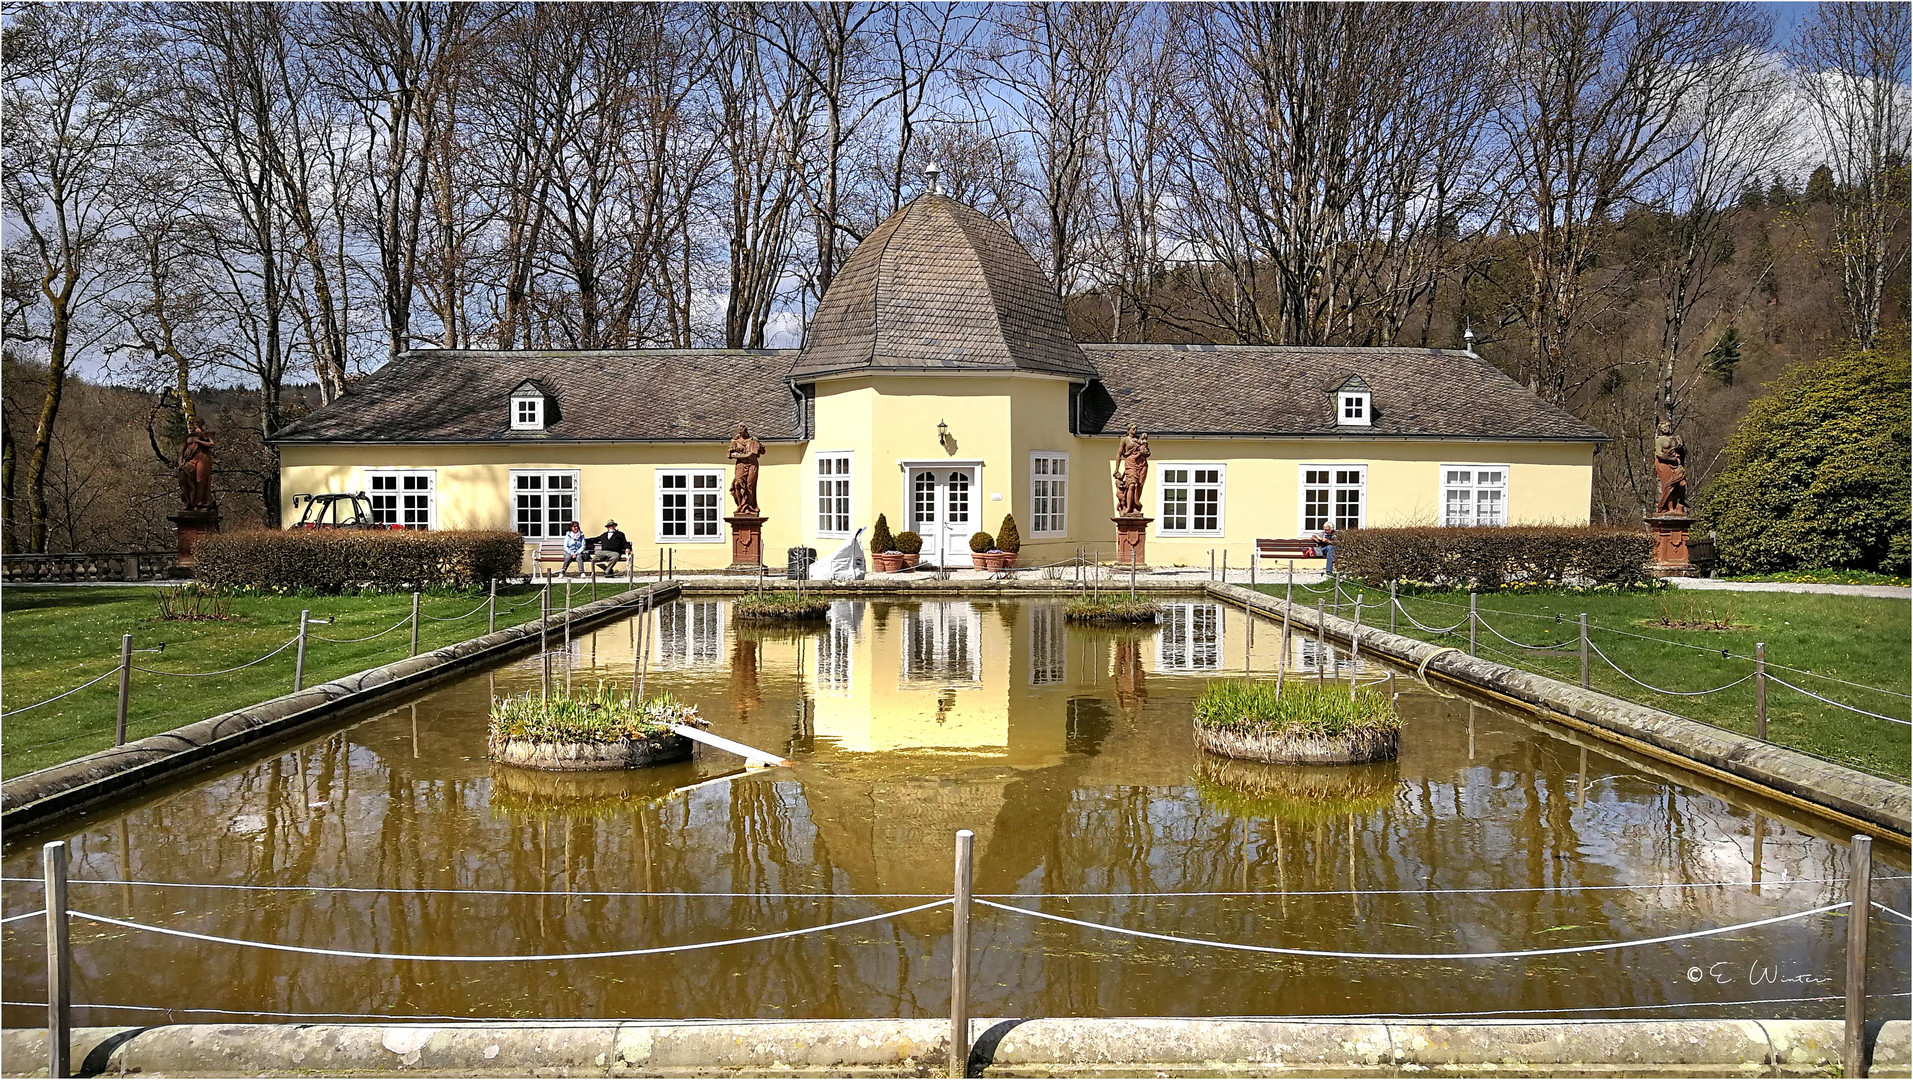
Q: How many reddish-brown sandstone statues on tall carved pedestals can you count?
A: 4